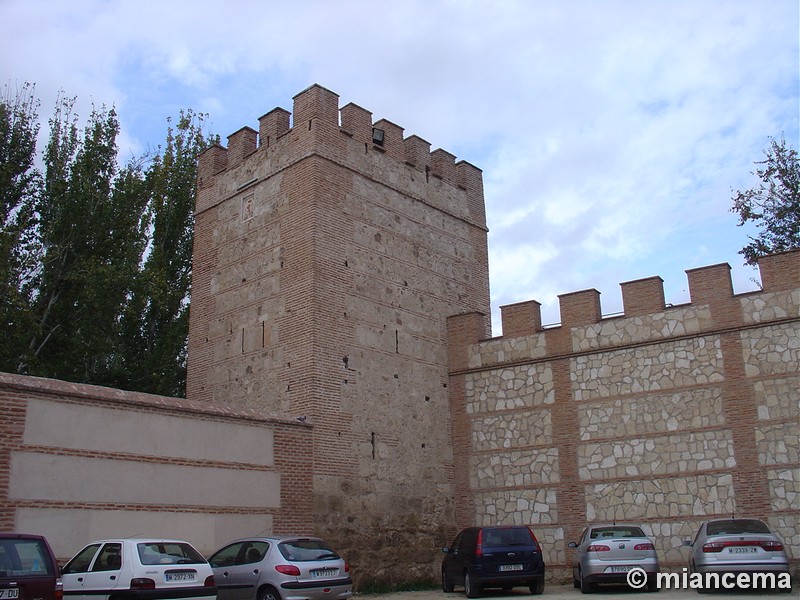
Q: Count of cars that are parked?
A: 6